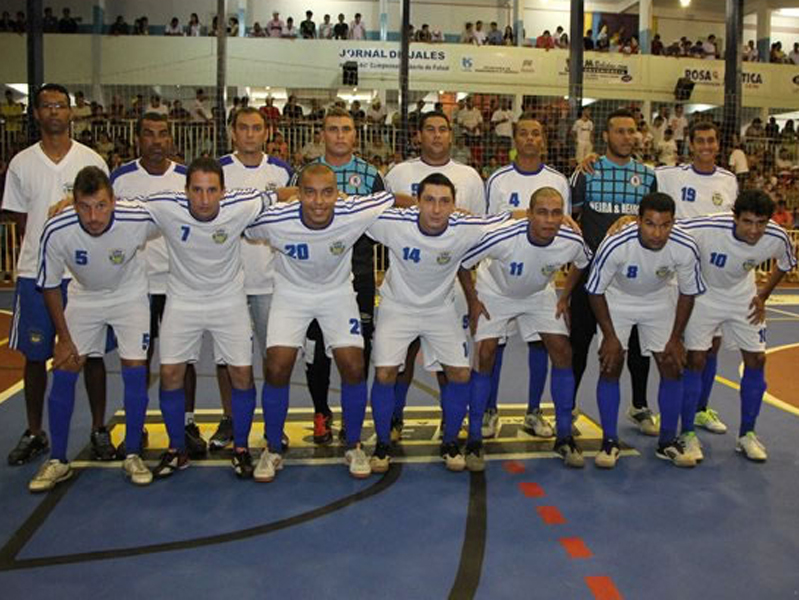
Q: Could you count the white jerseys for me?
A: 13